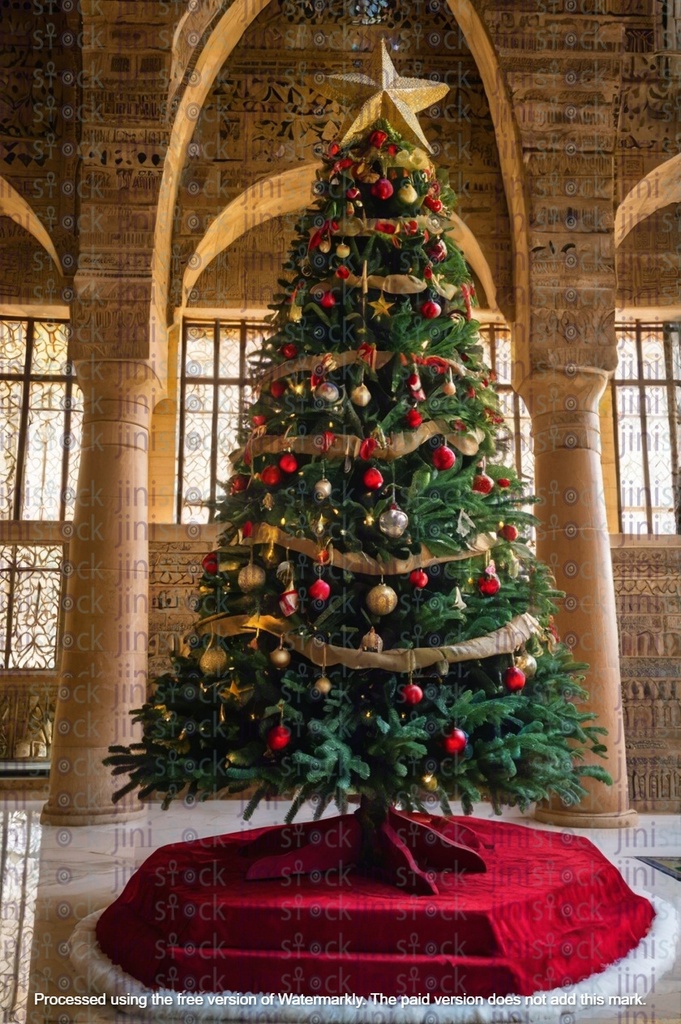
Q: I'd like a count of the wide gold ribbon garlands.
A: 6